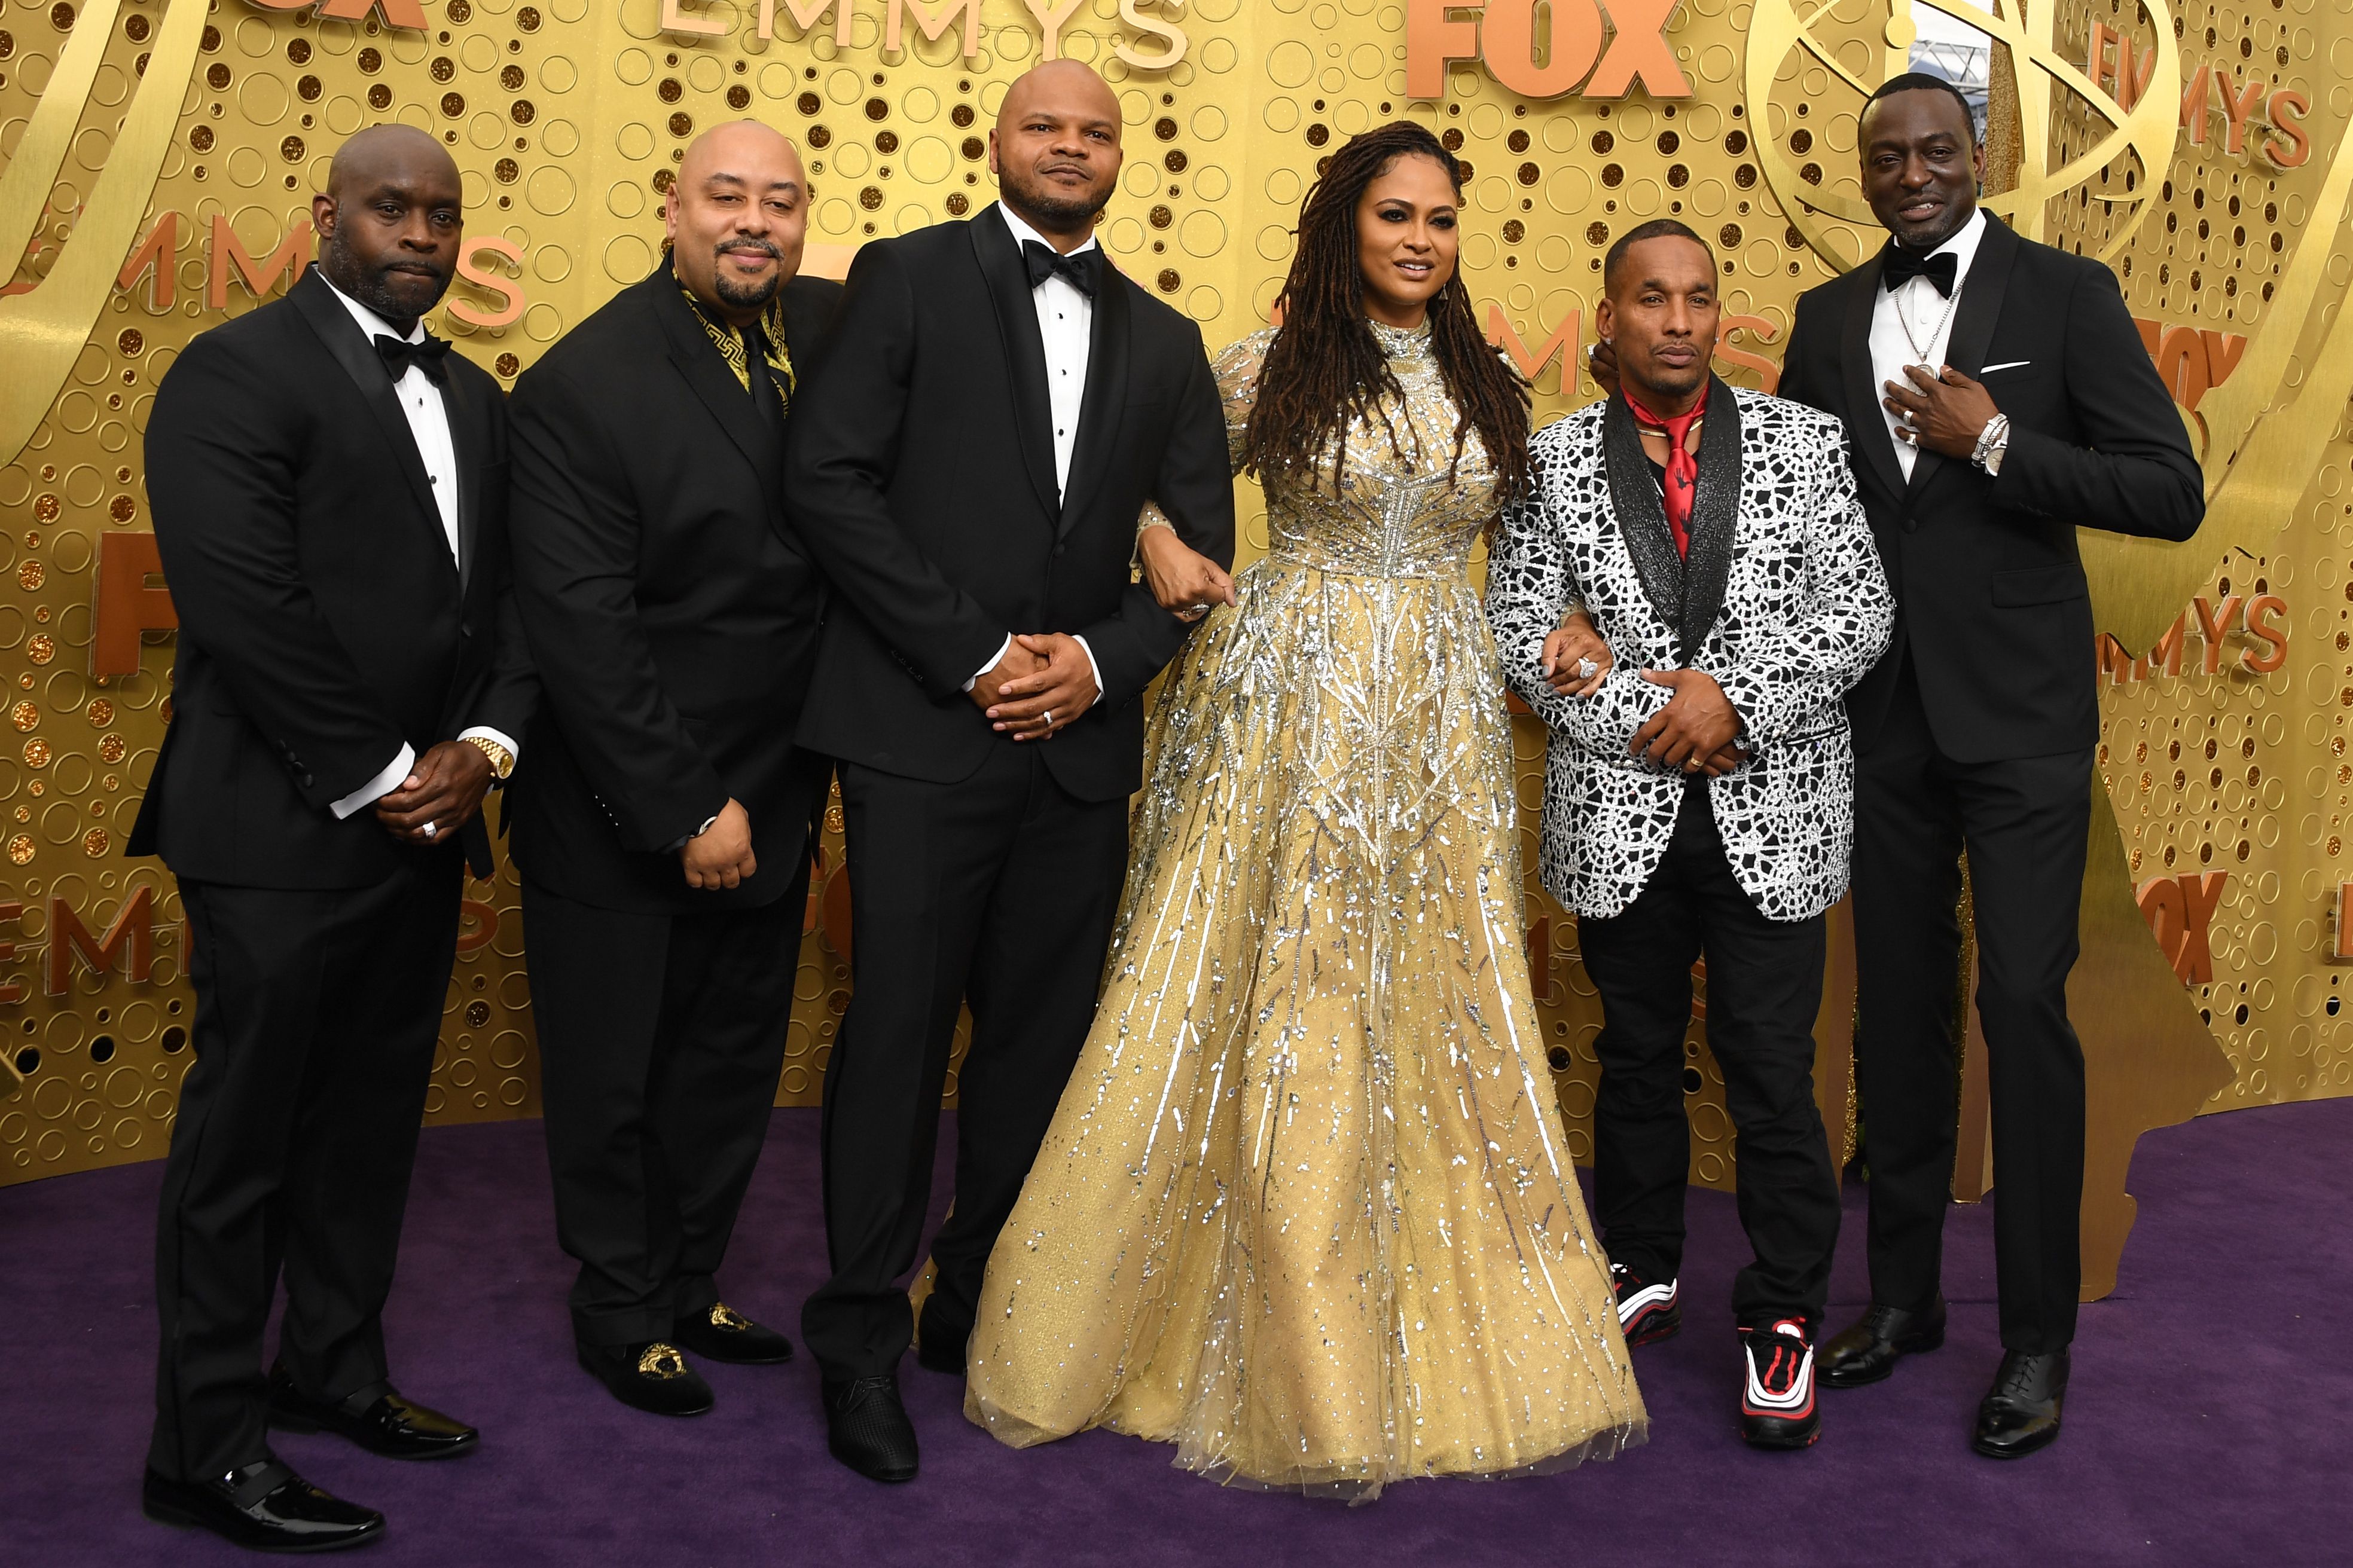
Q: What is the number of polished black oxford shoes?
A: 2